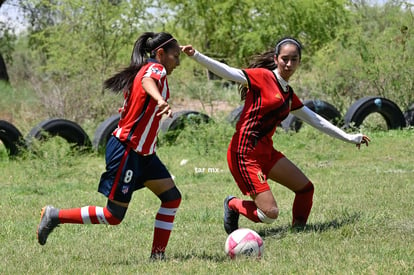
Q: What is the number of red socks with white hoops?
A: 2